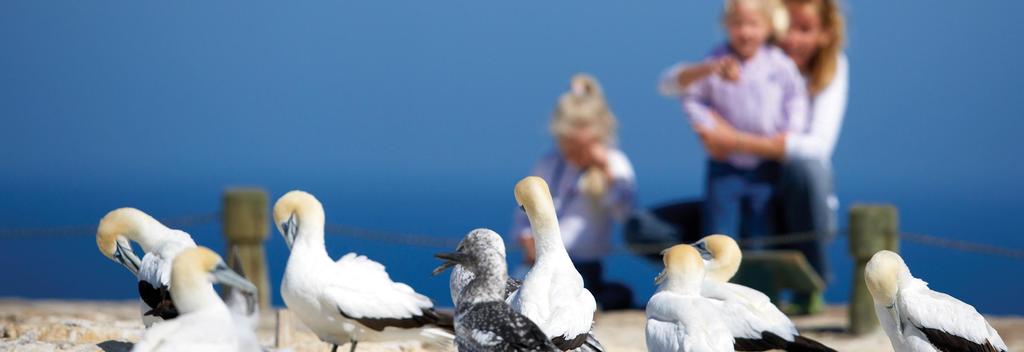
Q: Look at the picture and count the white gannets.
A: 7